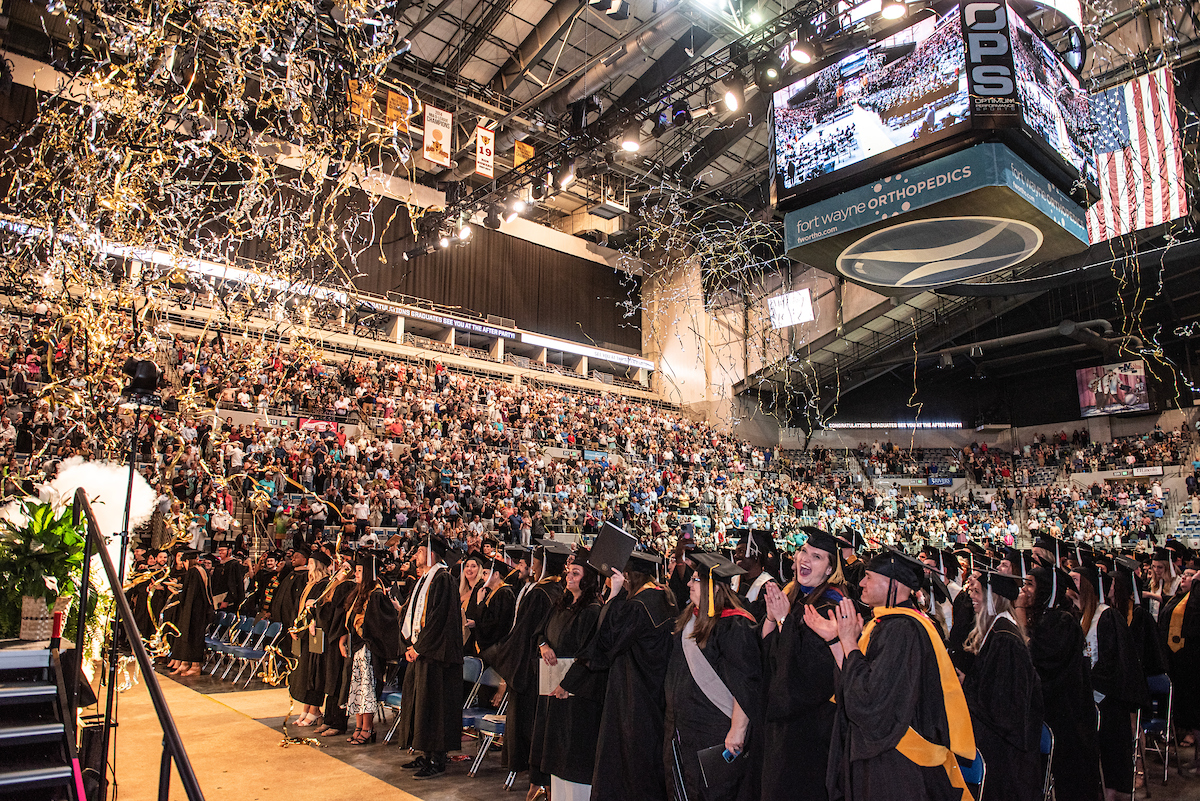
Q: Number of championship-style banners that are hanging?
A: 5